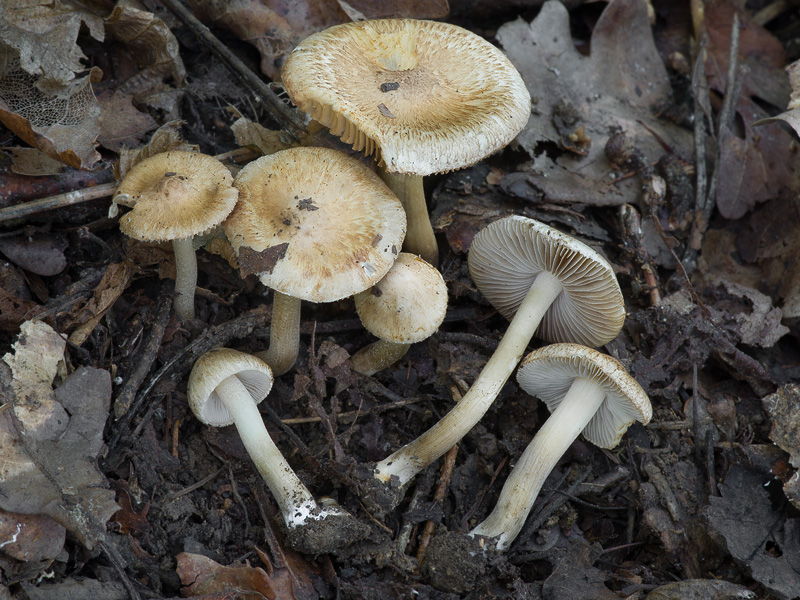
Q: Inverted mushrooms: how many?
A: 3